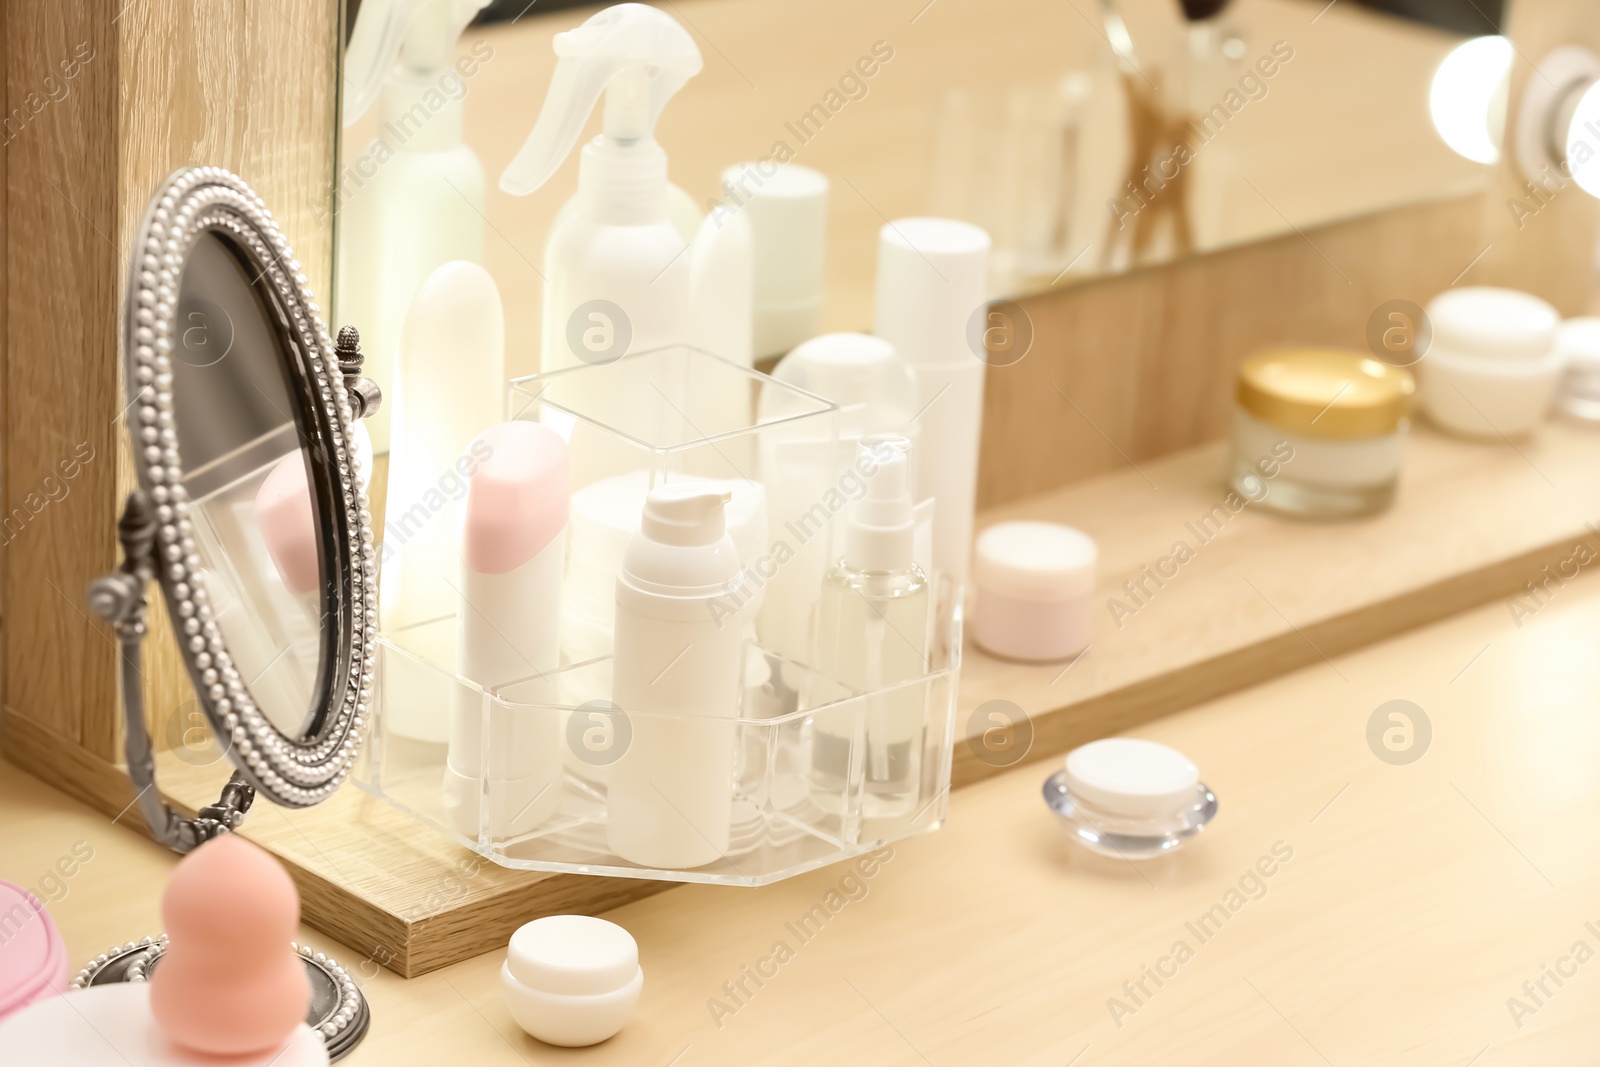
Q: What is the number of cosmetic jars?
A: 6